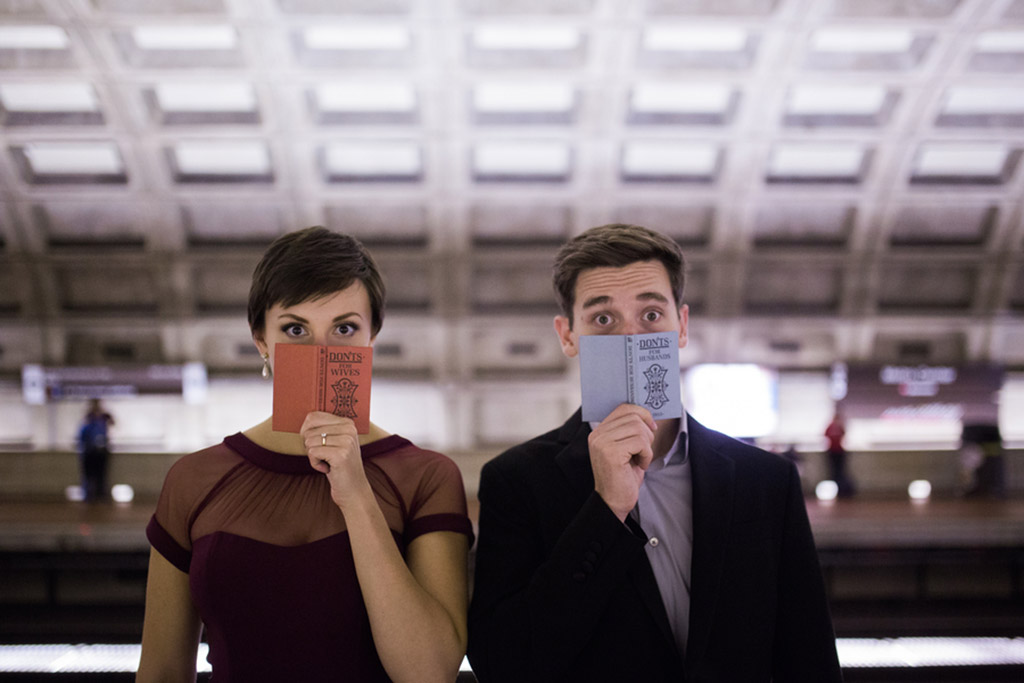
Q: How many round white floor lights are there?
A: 4